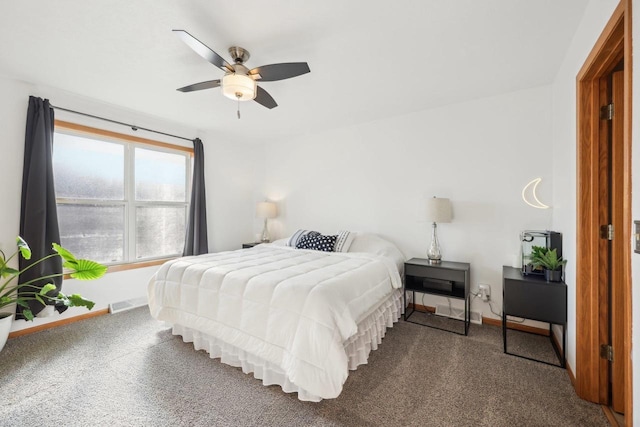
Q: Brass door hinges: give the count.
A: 3